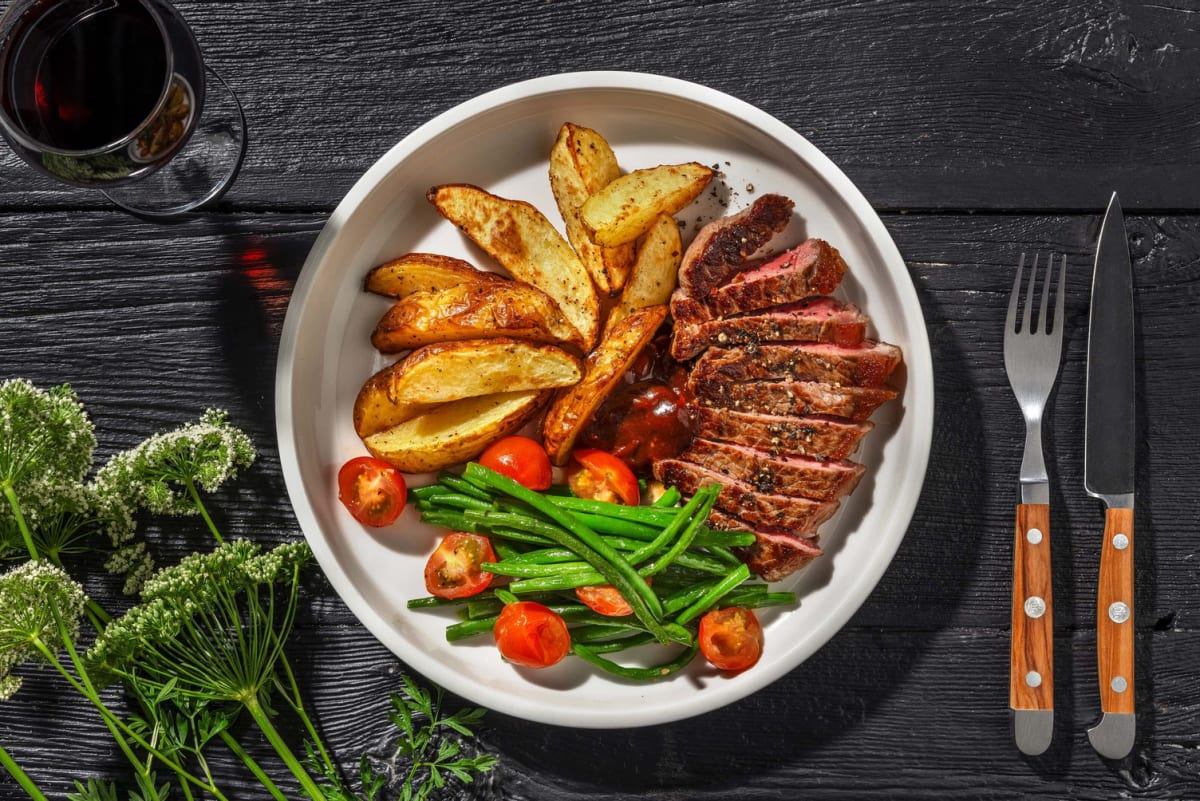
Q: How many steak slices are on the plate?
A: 9